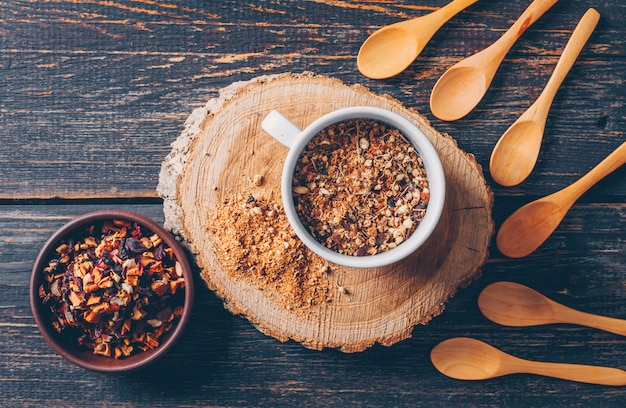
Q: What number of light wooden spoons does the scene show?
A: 6